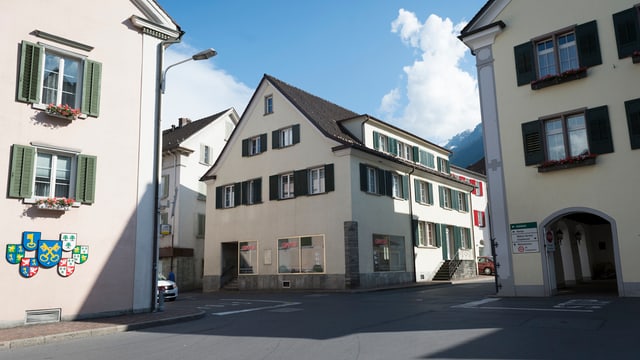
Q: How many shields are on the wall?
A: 7